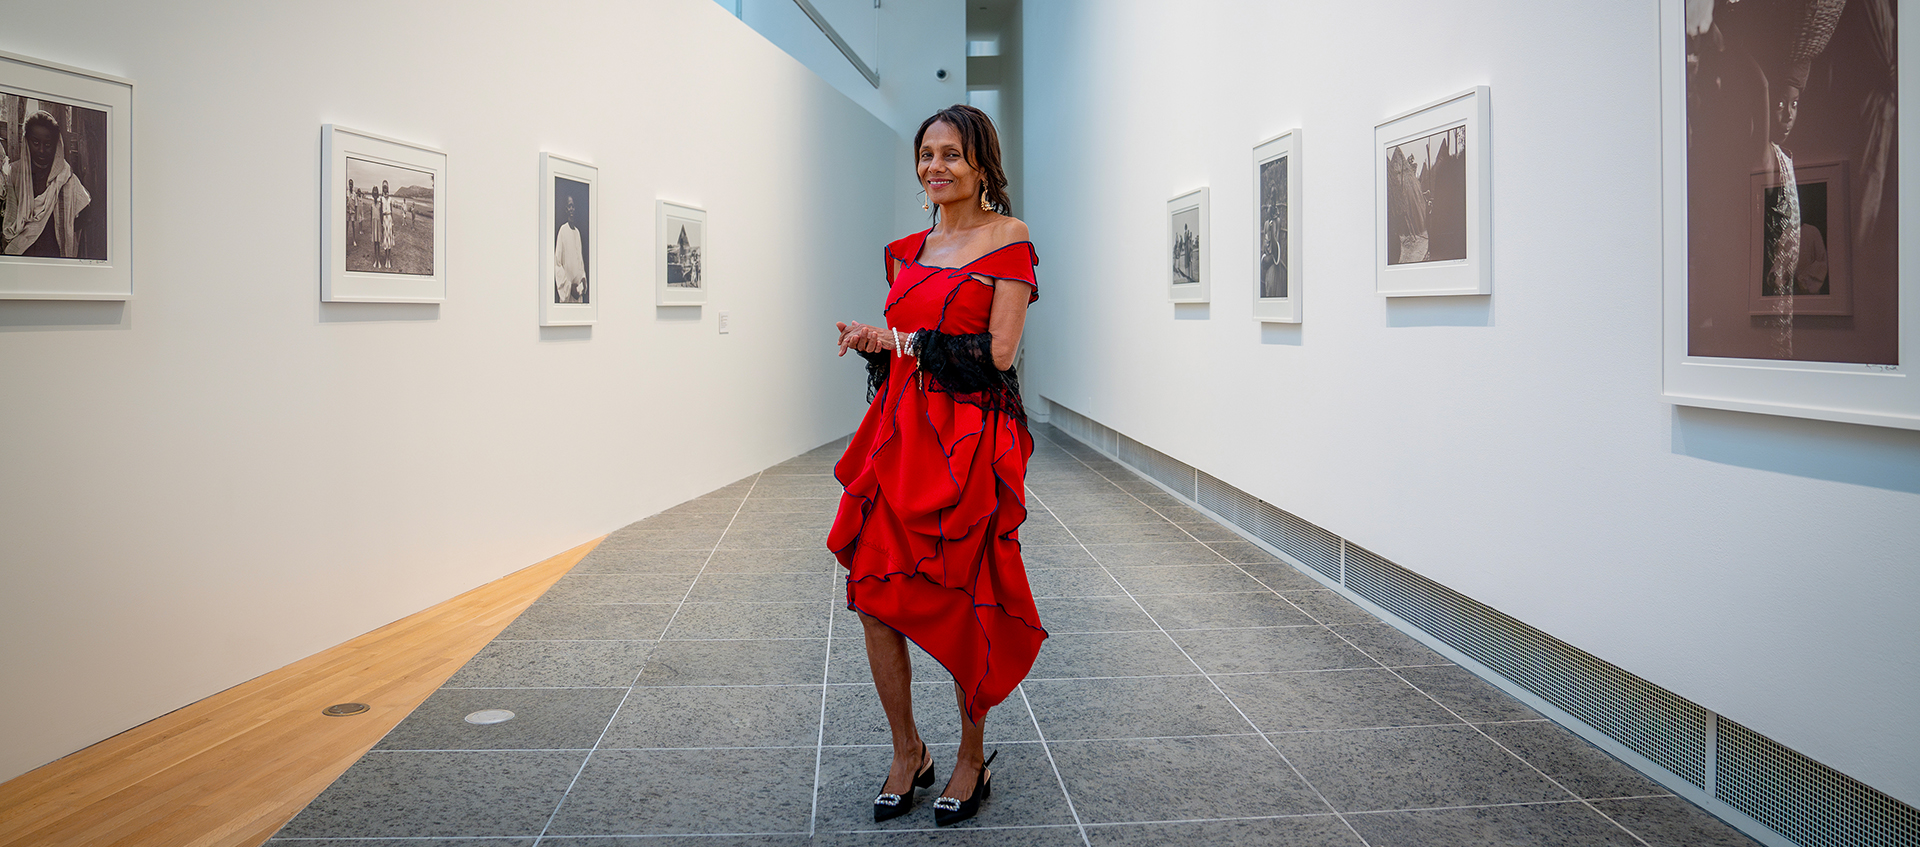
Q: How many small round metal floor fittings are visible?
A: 2